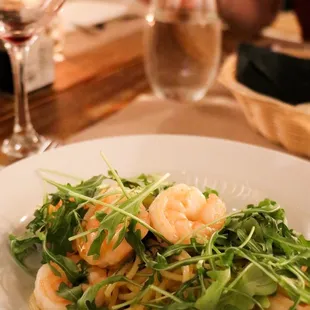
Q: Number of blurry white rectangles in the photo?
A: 1